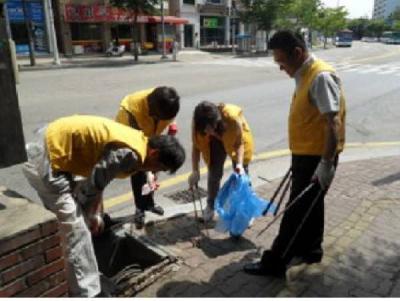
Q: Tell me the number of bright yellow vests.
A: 4